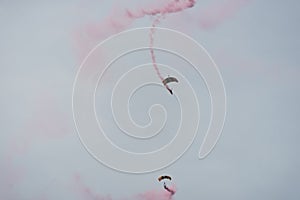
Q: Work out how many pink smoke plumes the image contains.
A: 2